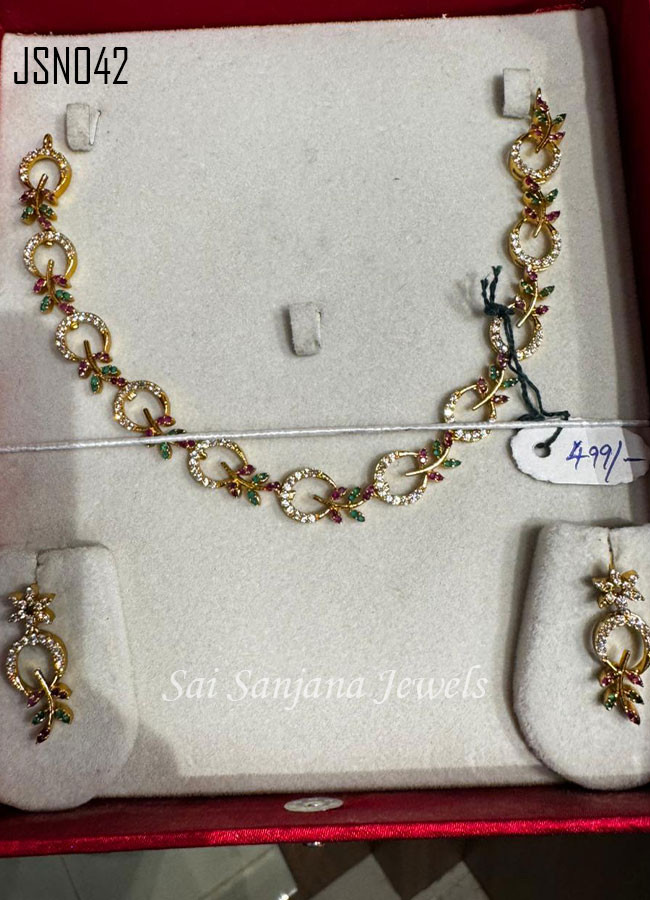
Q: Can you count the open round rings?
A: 13